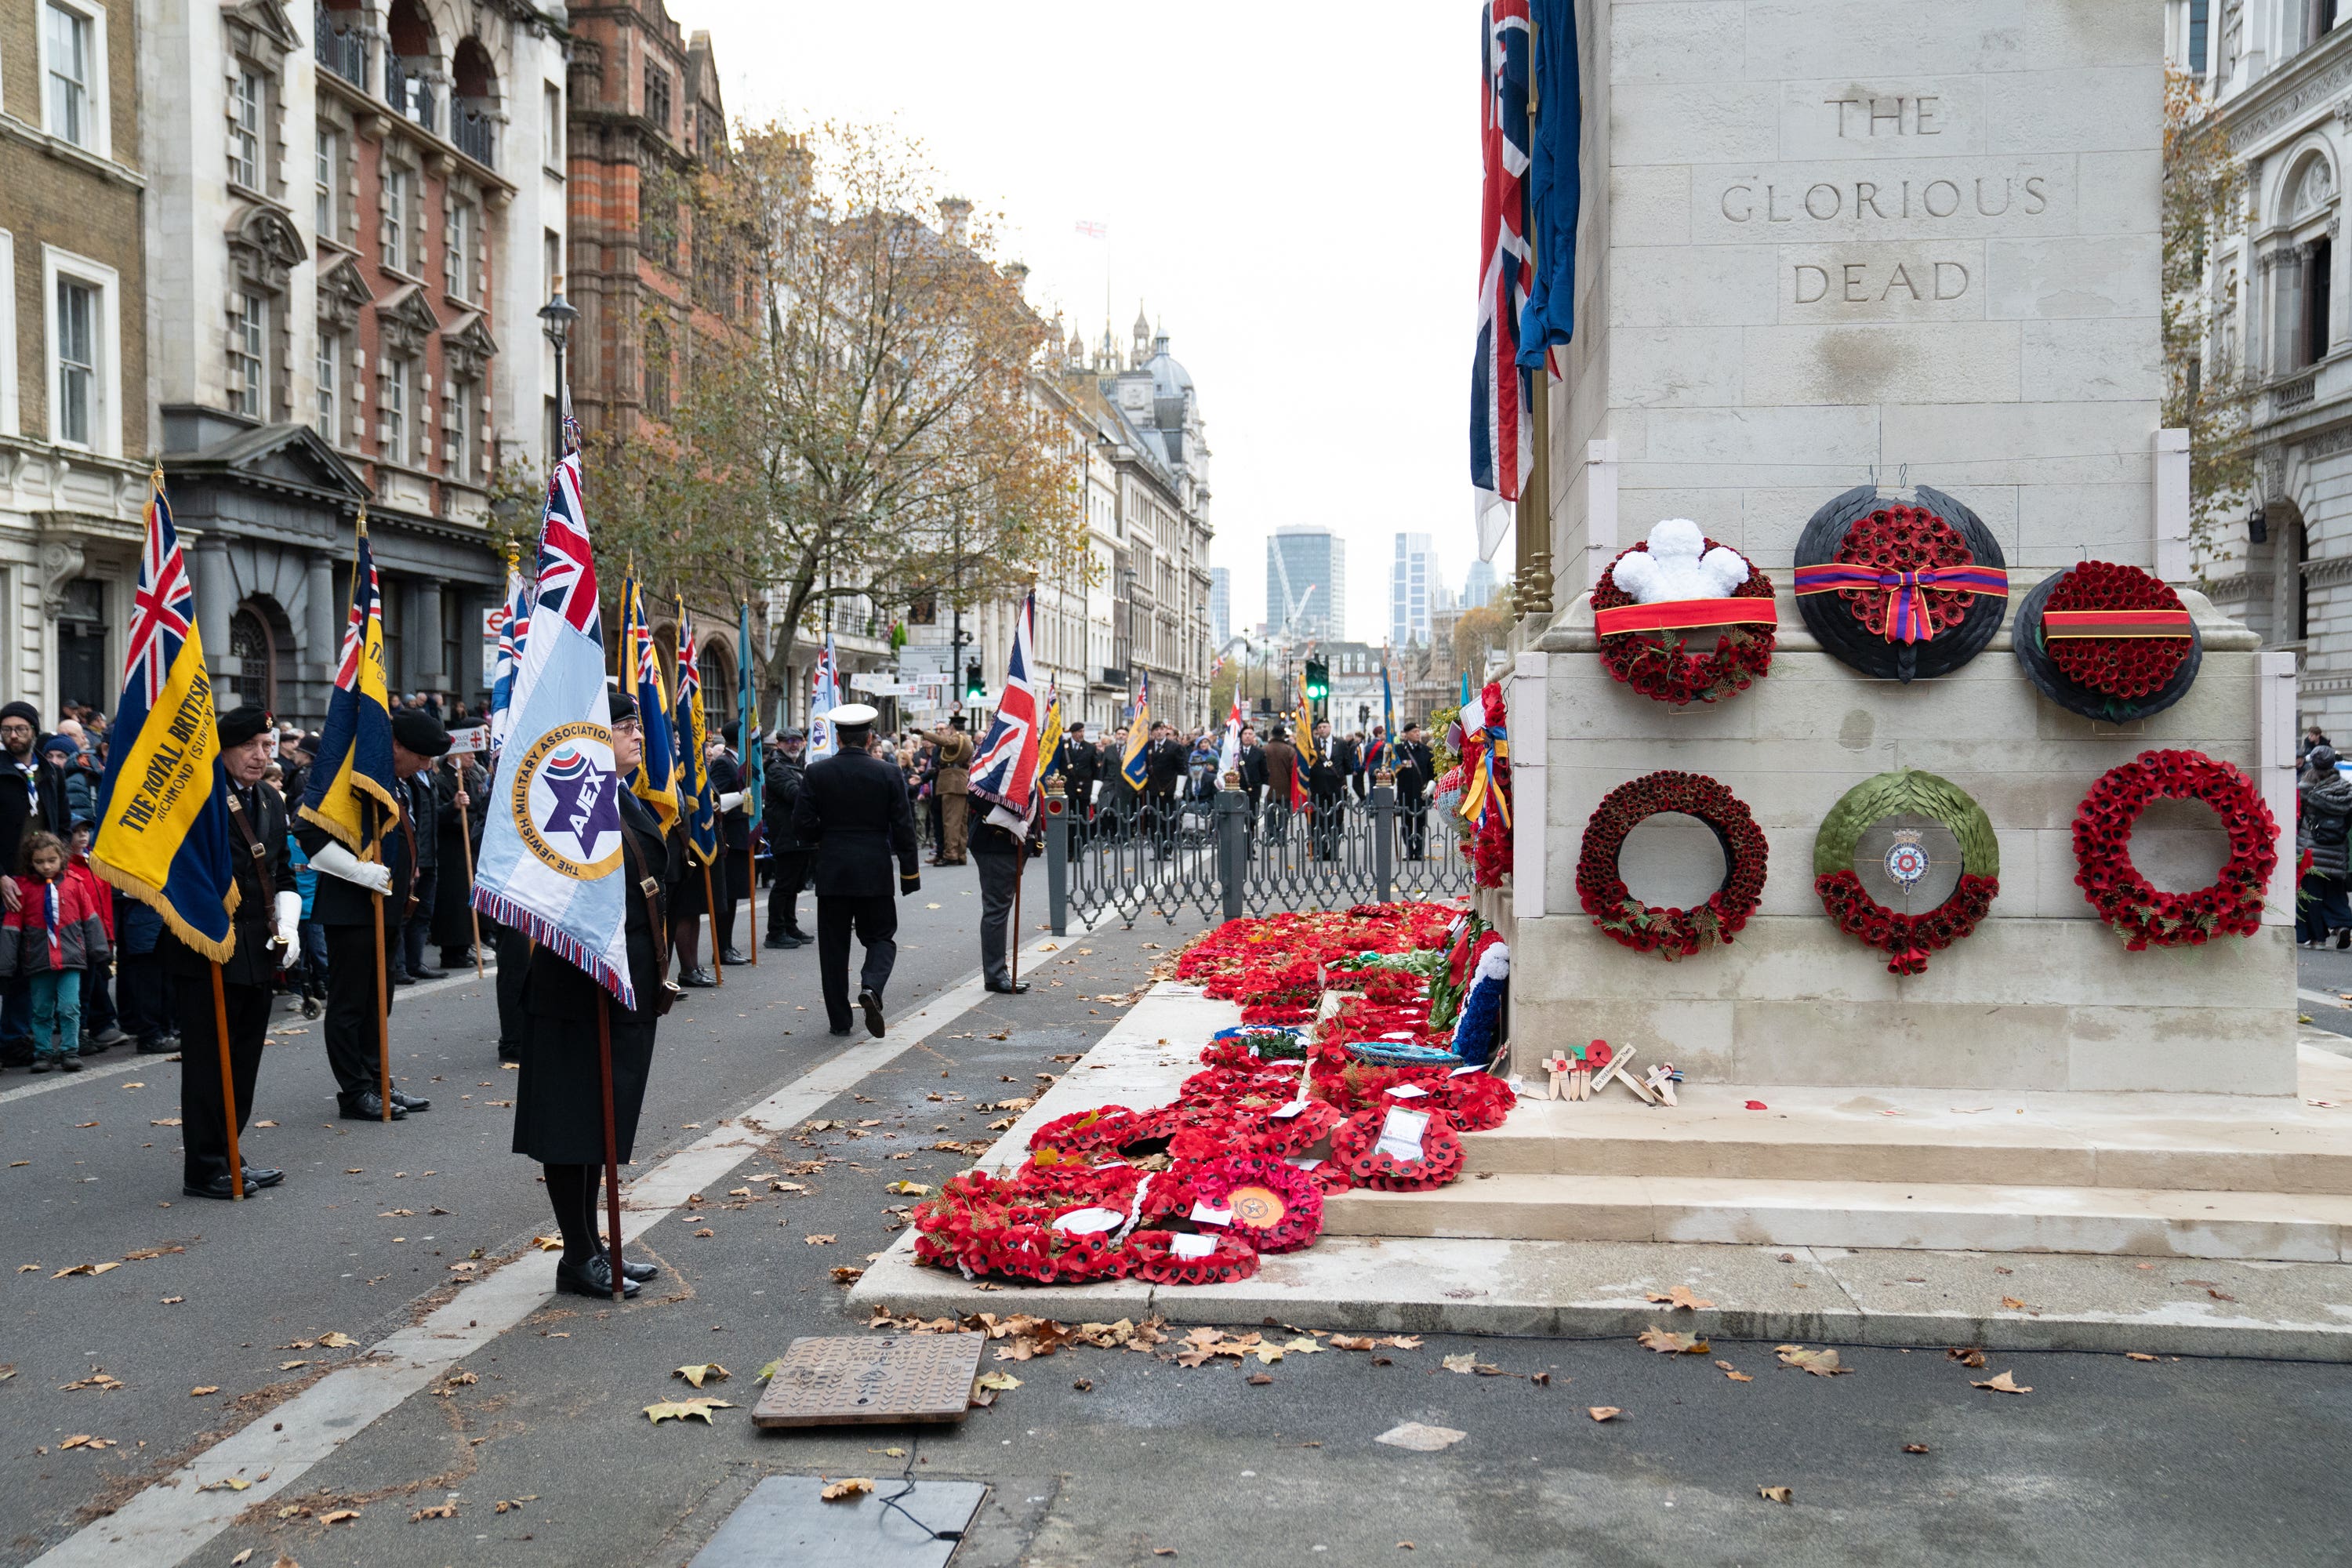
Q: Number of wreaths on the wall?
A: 6